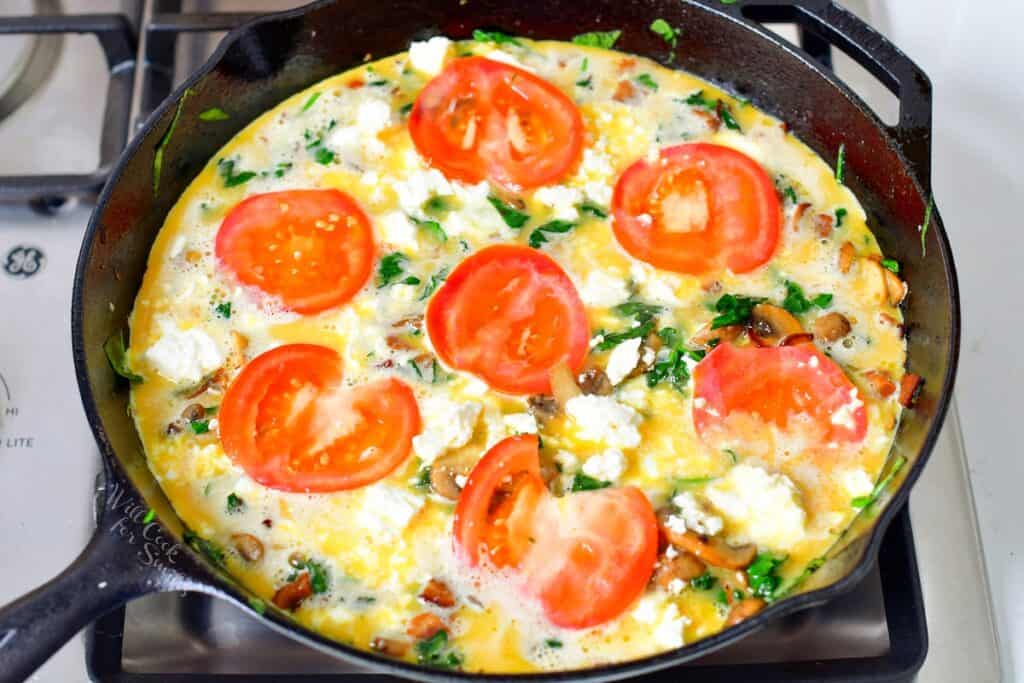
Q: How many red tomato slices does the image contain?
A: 7